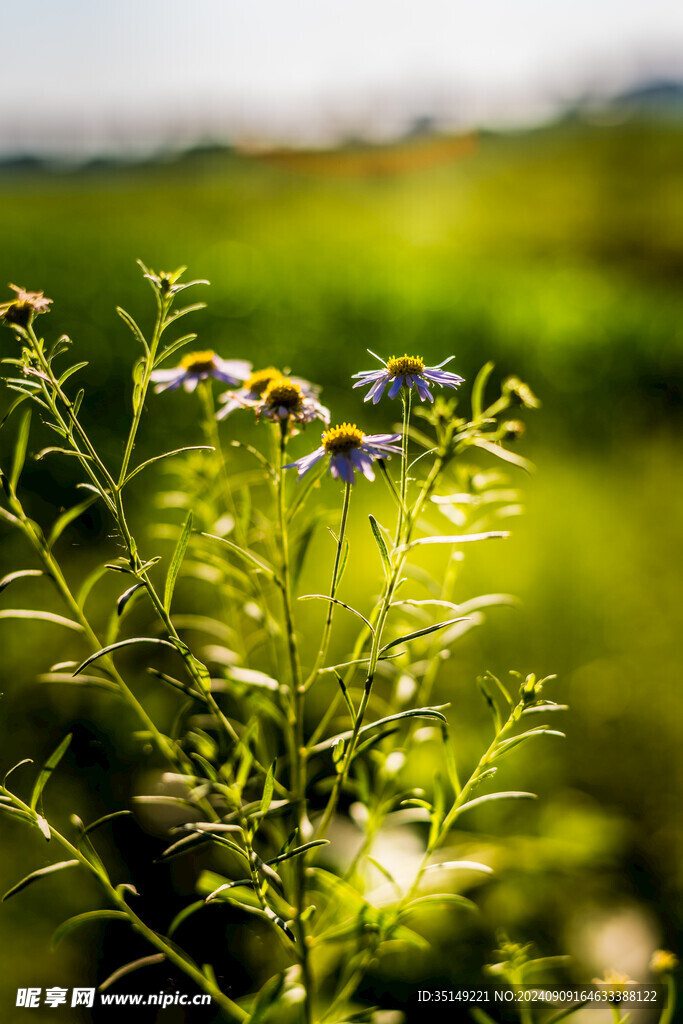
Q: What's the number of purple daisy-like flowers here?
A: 5